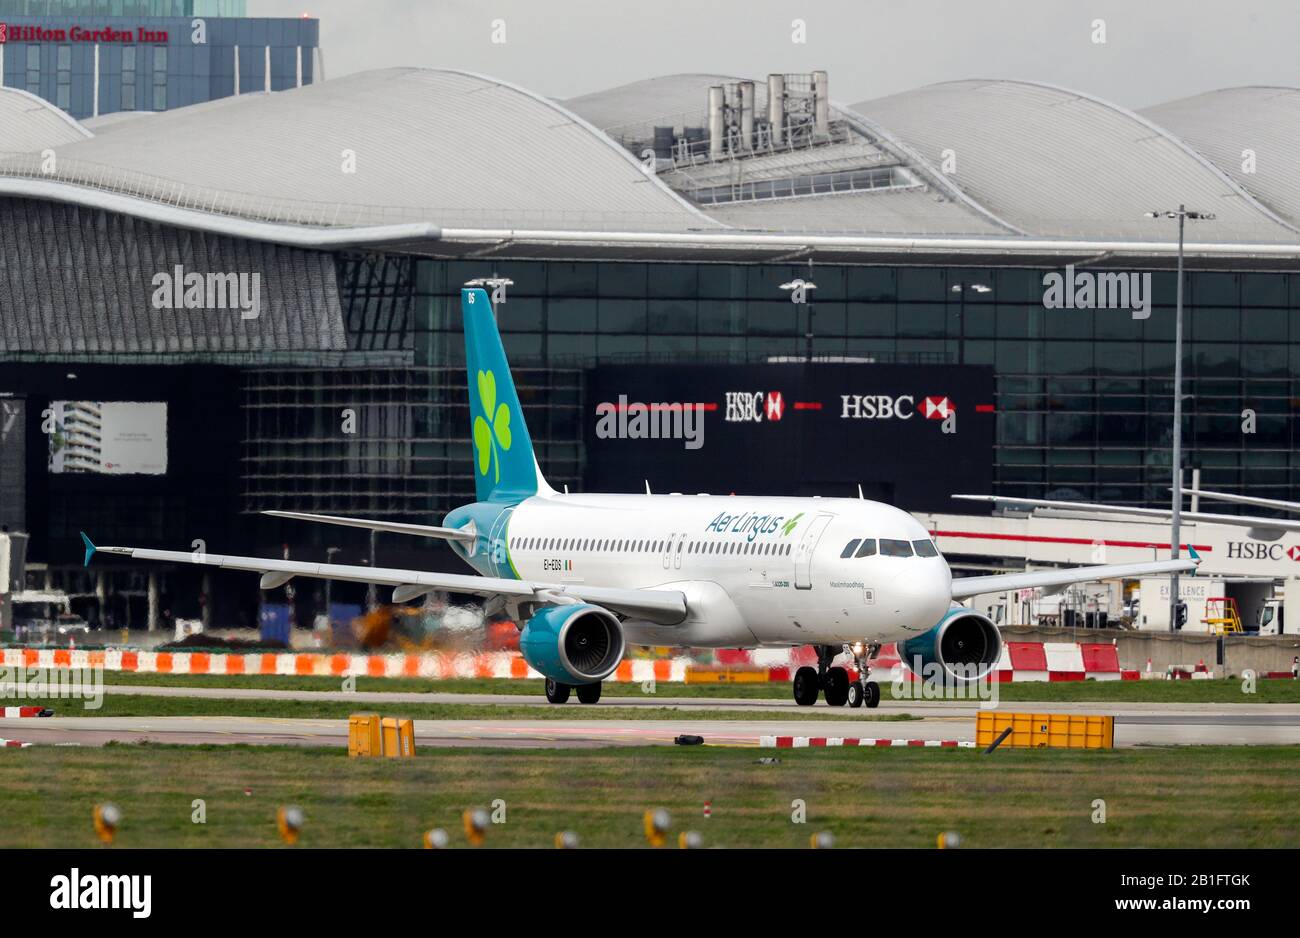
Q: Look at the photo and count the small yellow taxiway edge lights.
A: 9